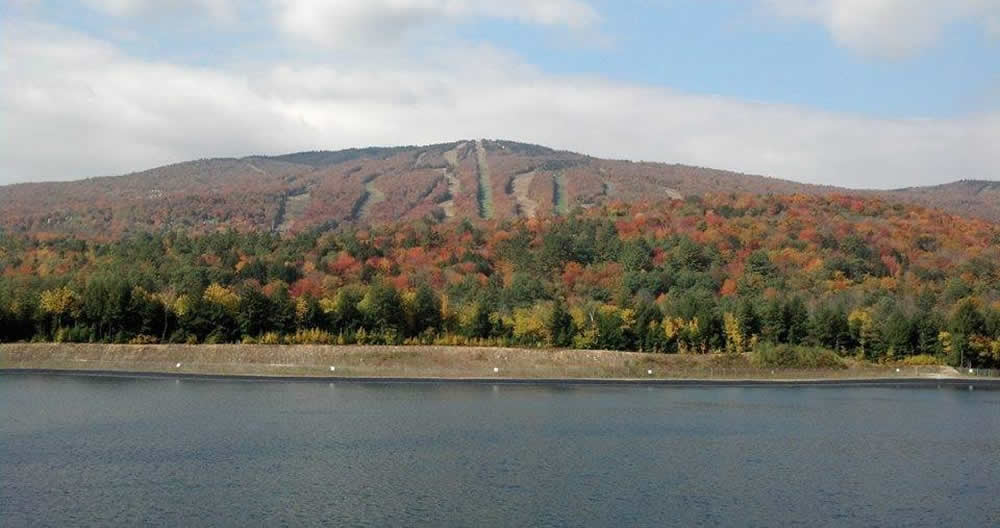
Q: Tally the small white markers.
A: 6